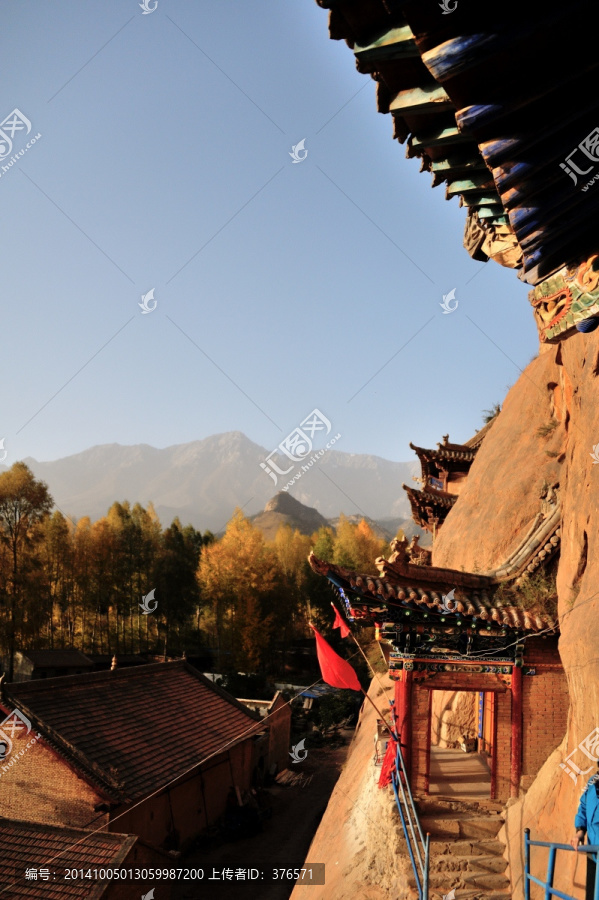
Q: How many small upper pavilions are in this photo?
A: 2